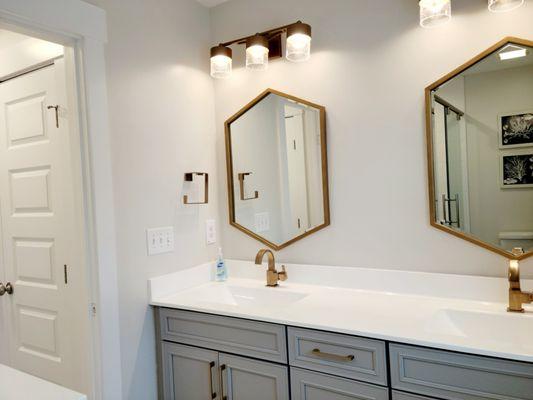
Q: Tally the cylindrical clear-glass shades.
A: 5